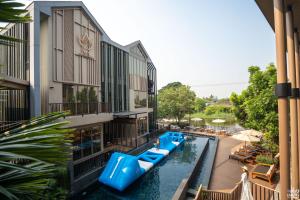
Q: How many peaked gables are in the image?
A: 2